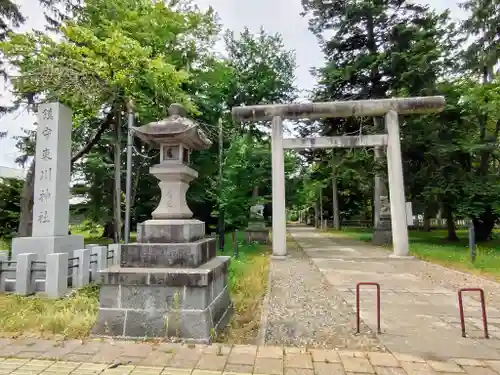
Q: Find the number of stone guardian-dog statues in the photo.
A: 2